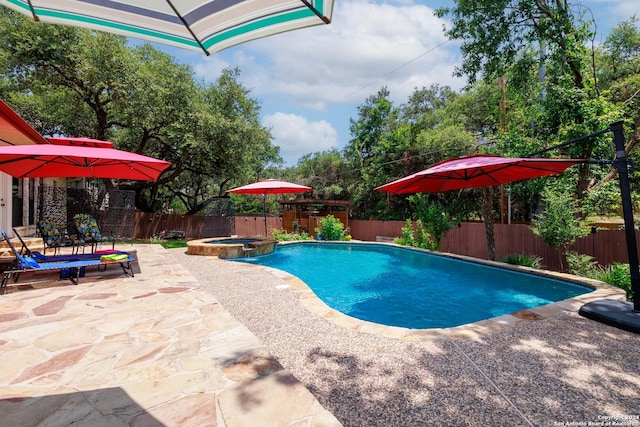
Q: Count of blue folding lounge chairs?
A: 2